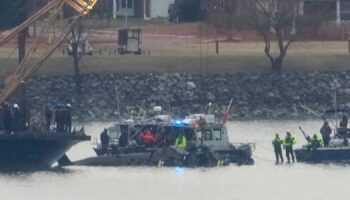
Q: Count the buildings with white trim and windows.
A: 2